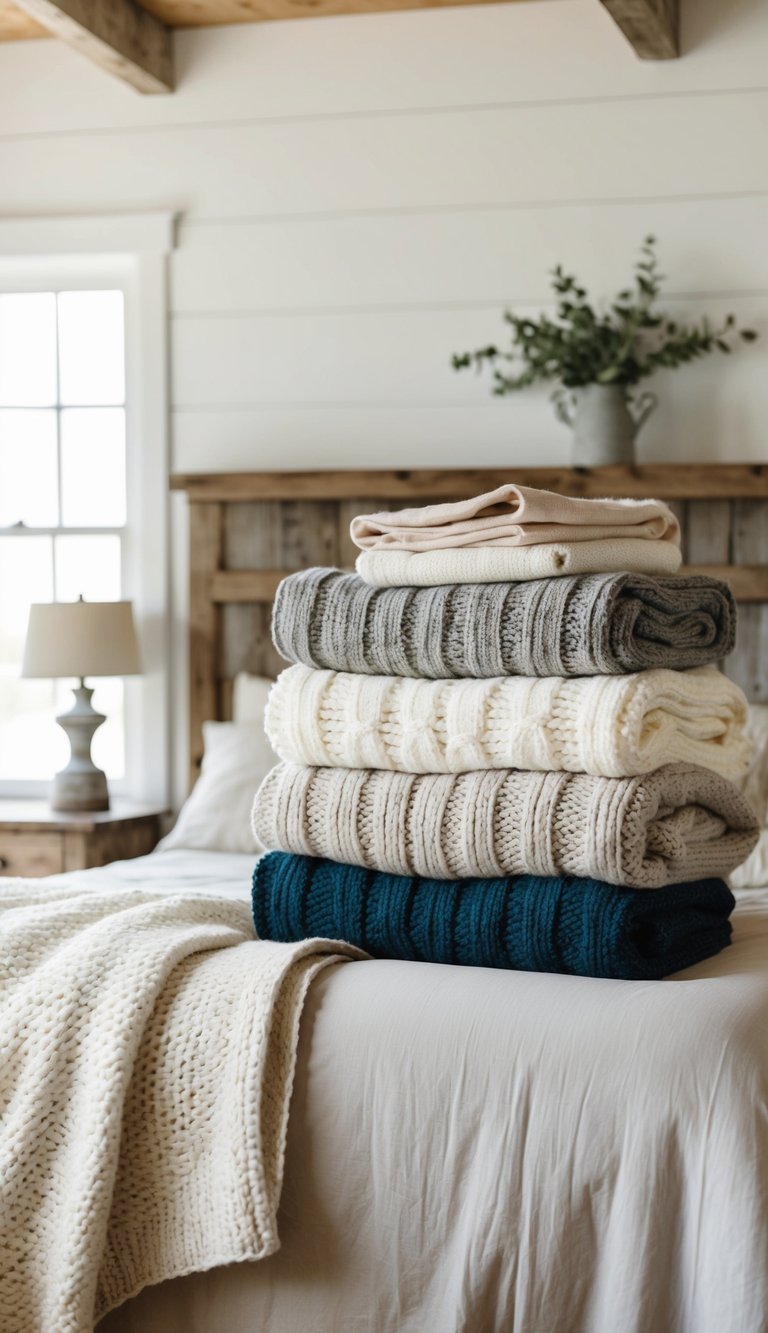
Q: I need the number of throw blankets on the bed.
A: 7